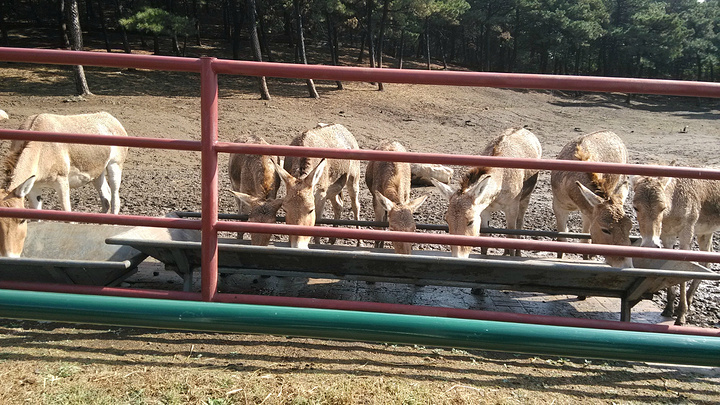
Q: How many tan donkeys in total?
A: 7